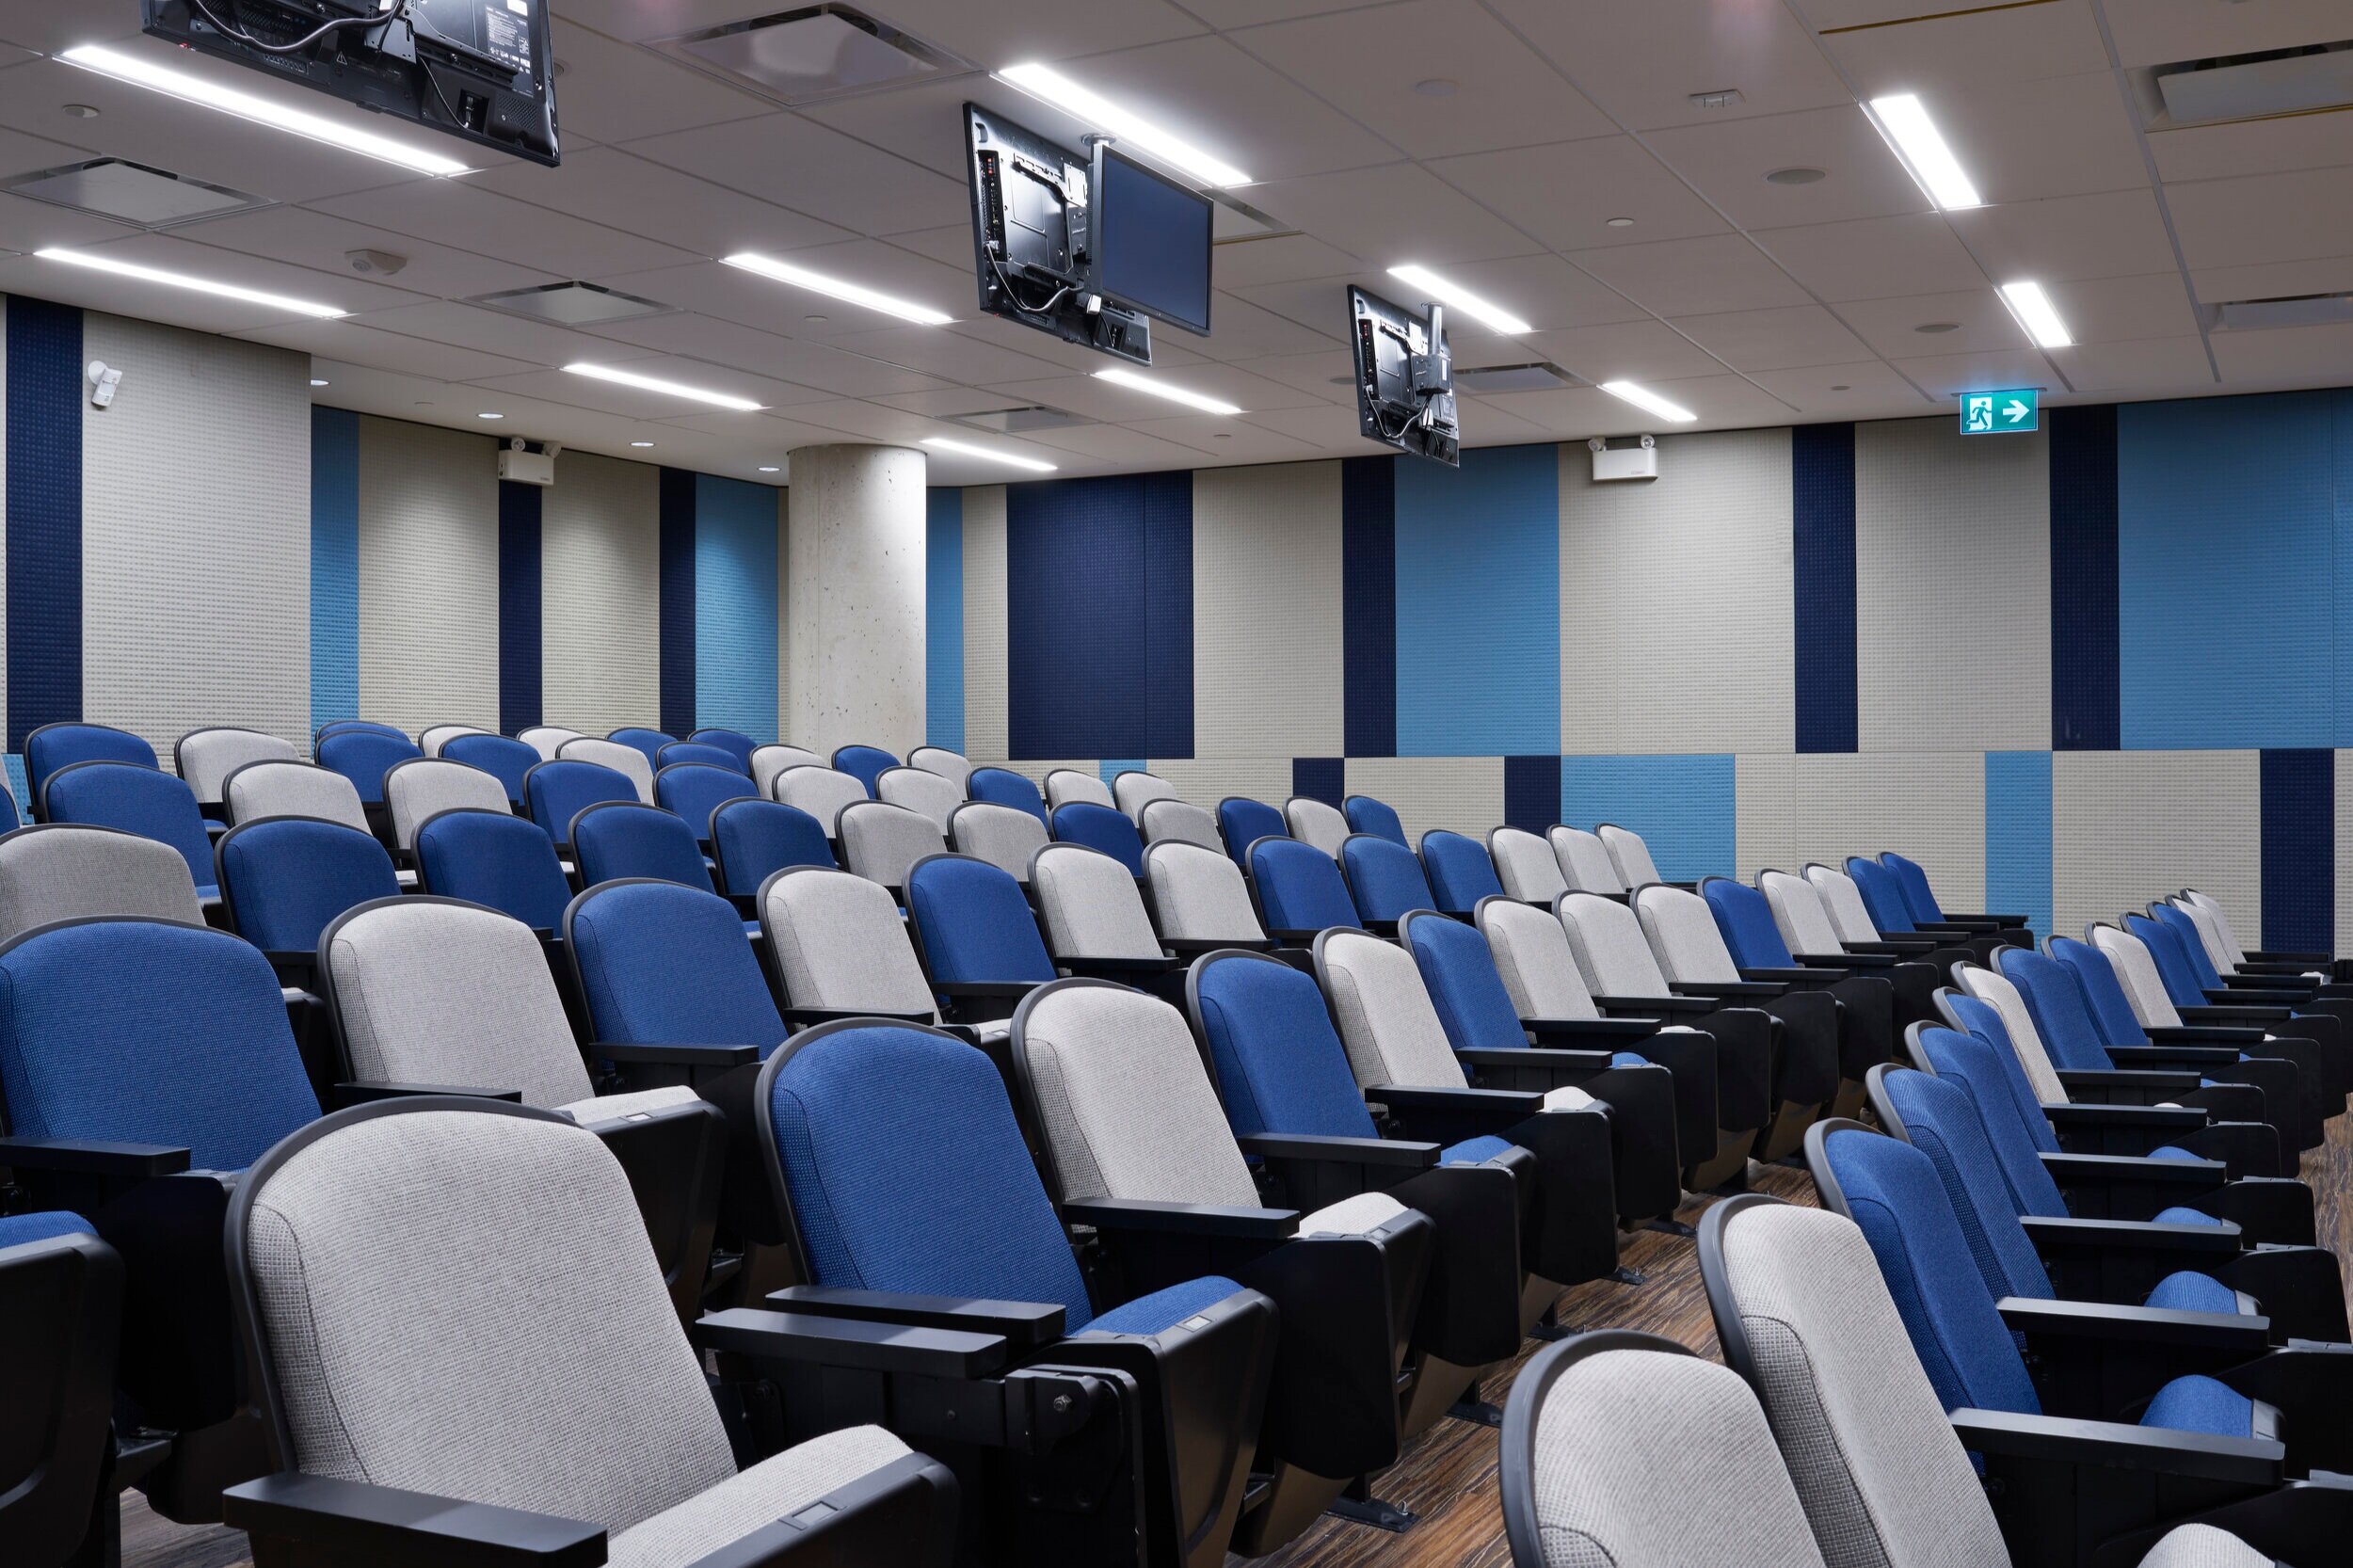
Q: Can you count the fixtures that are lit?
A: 15